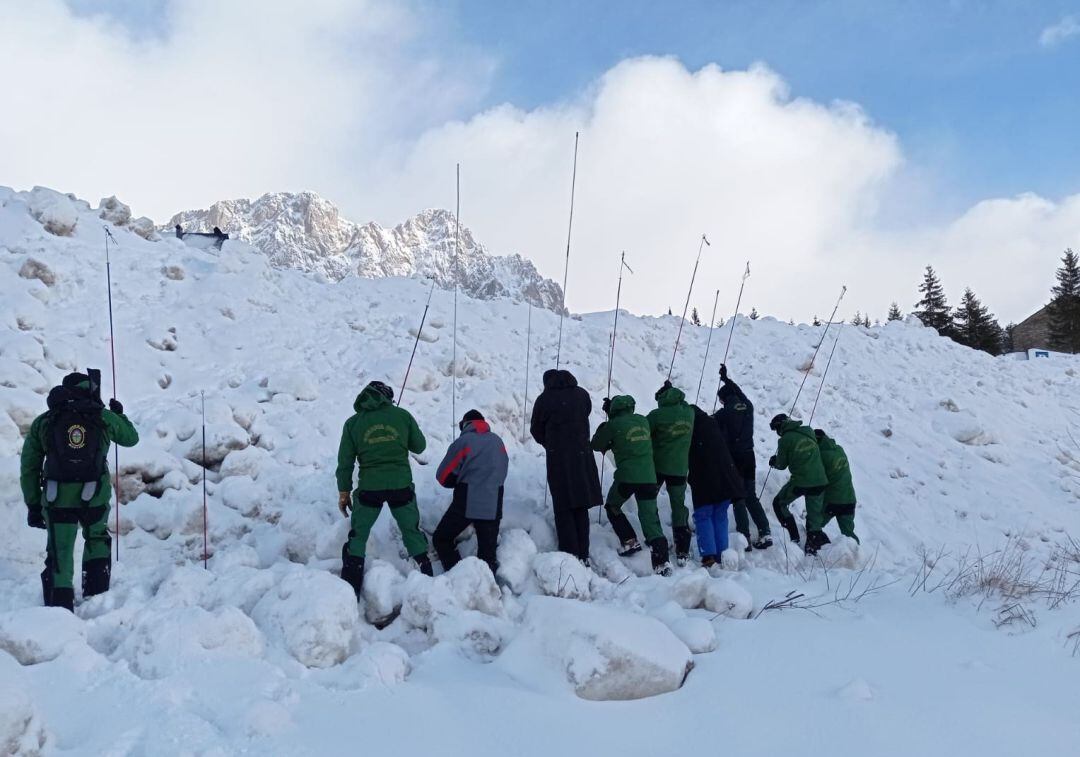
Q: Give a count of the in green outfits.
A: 6